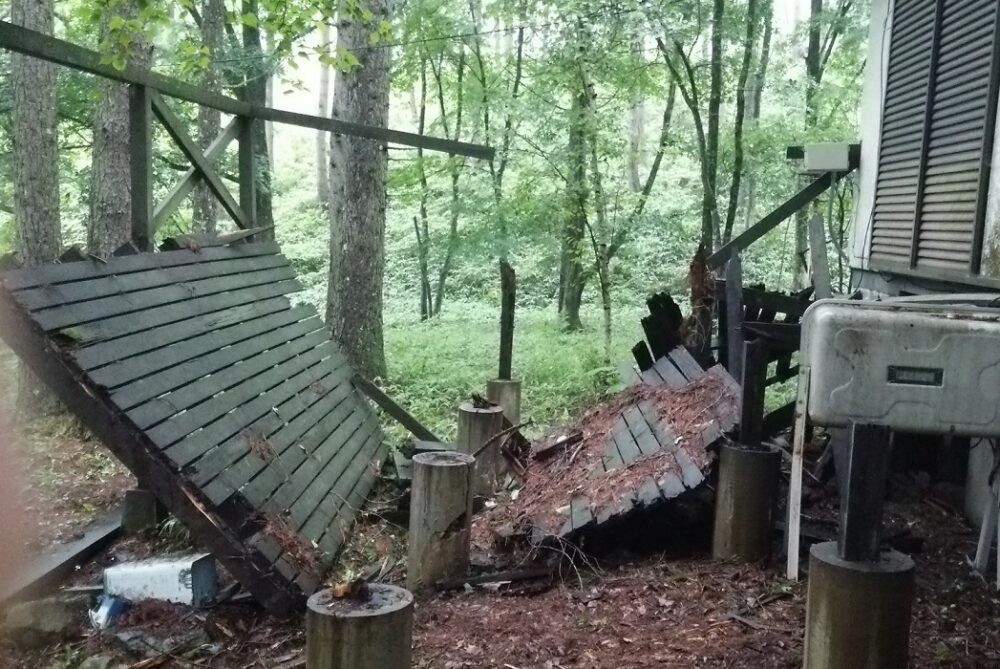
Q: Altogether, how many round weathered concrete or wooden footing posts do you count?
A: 6